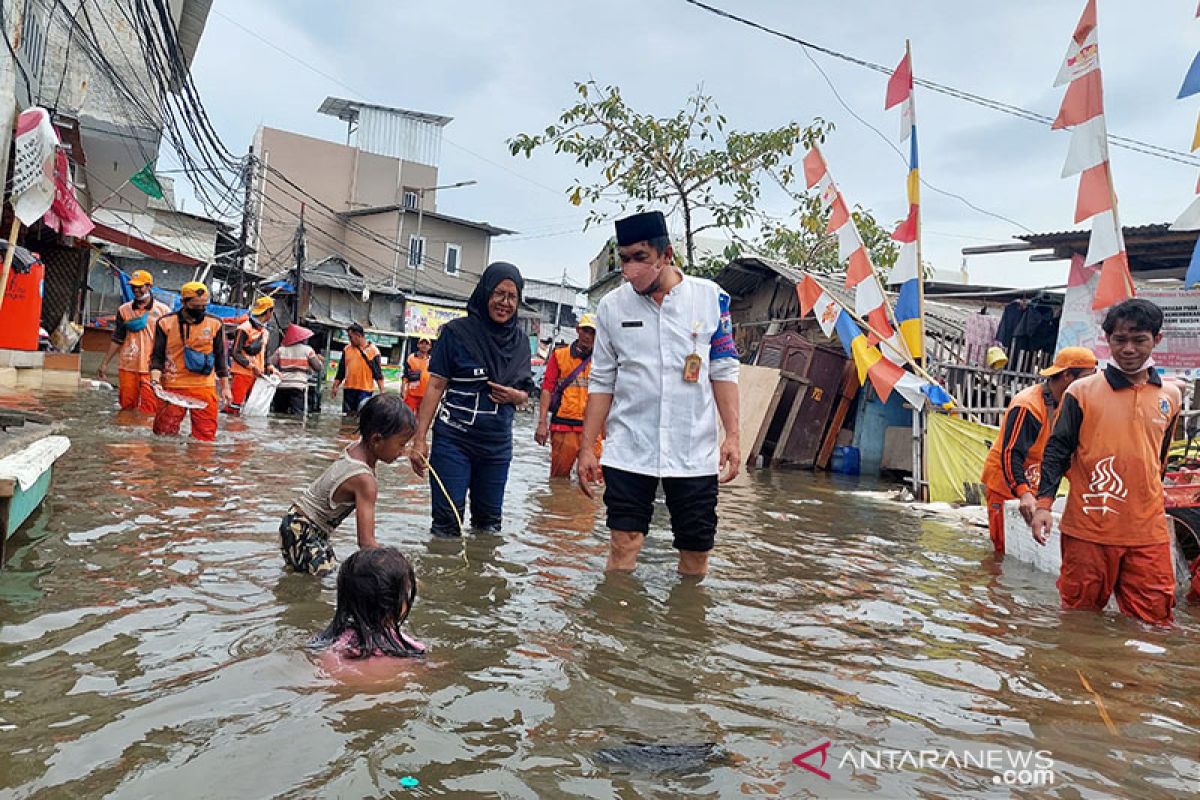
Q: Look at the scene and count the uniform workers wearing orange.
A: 8